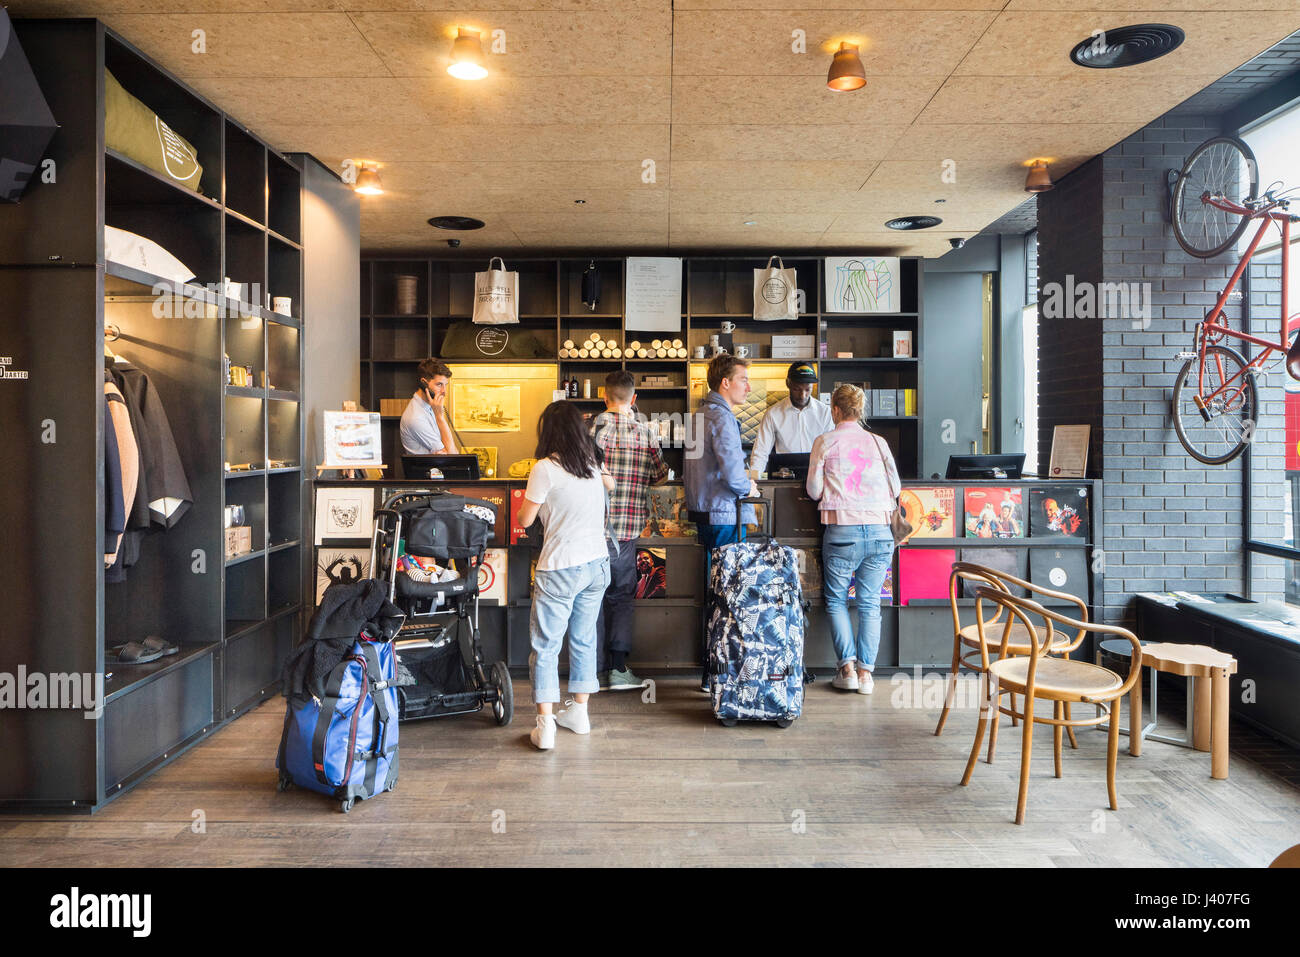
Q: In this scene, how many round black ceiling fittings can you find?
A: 3